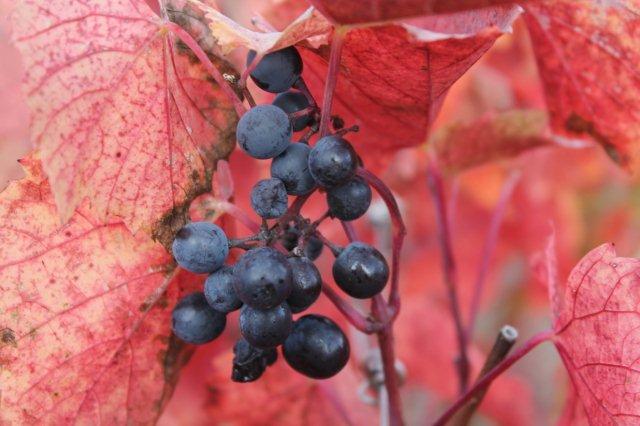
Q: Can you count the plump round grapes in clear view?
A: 15